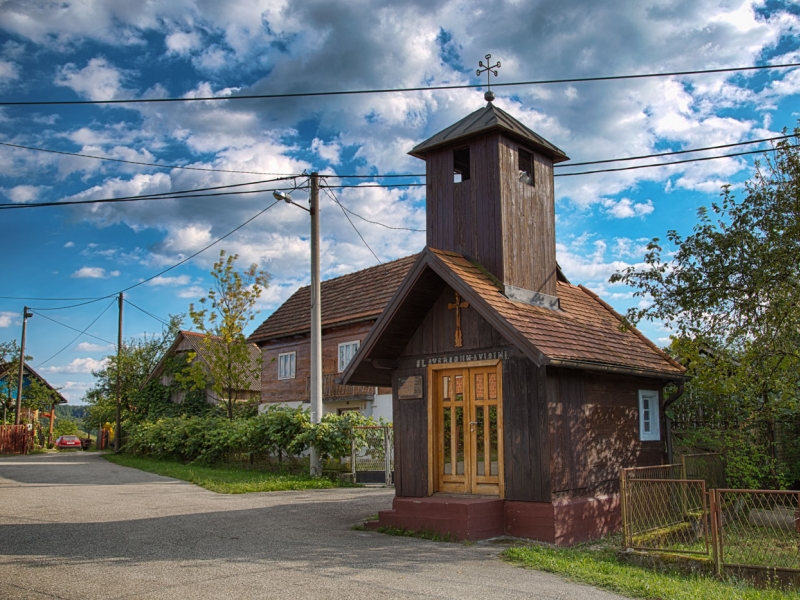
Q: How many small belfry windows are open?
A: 2